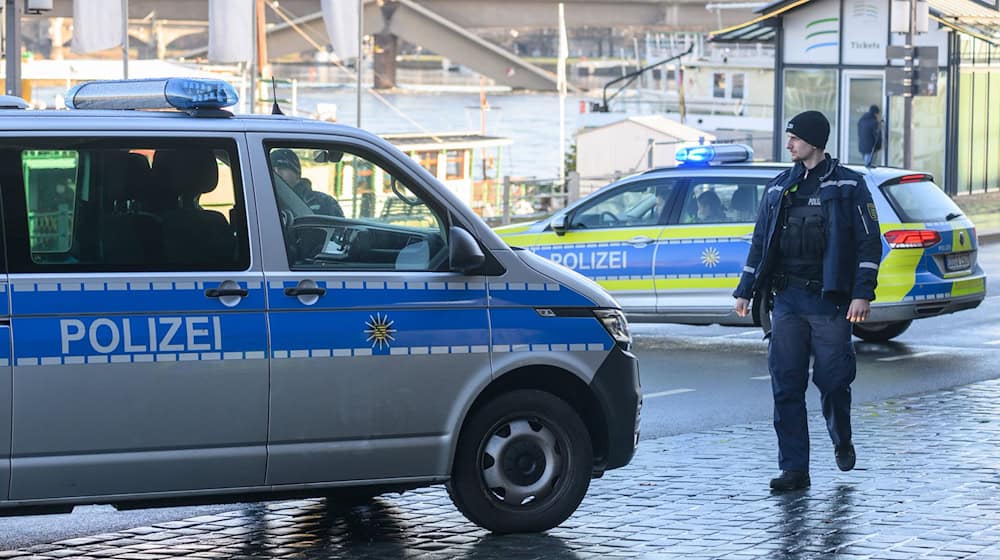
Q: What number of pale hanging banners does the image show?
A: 3